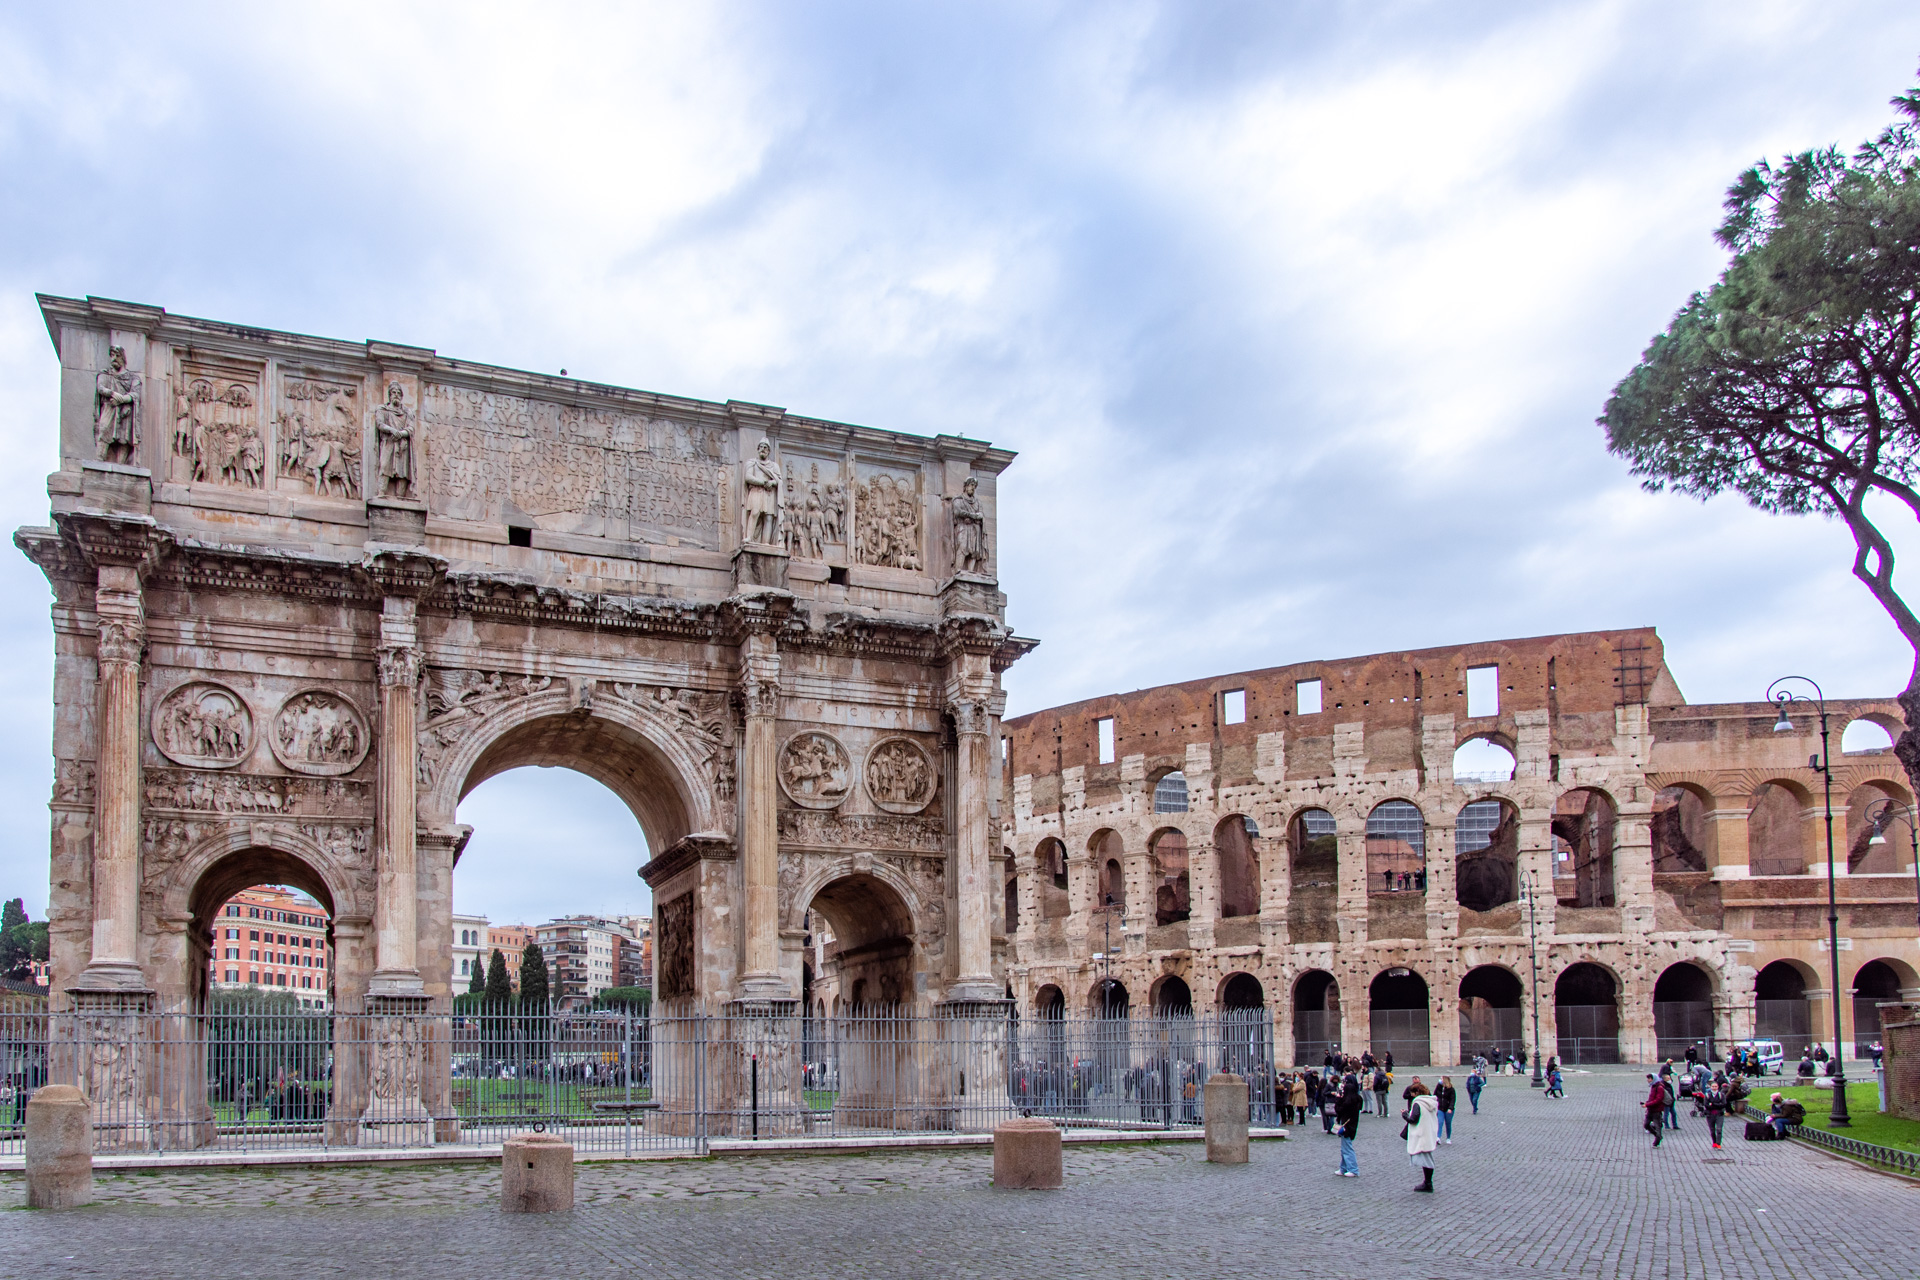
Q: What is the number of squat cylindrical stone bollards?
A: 4